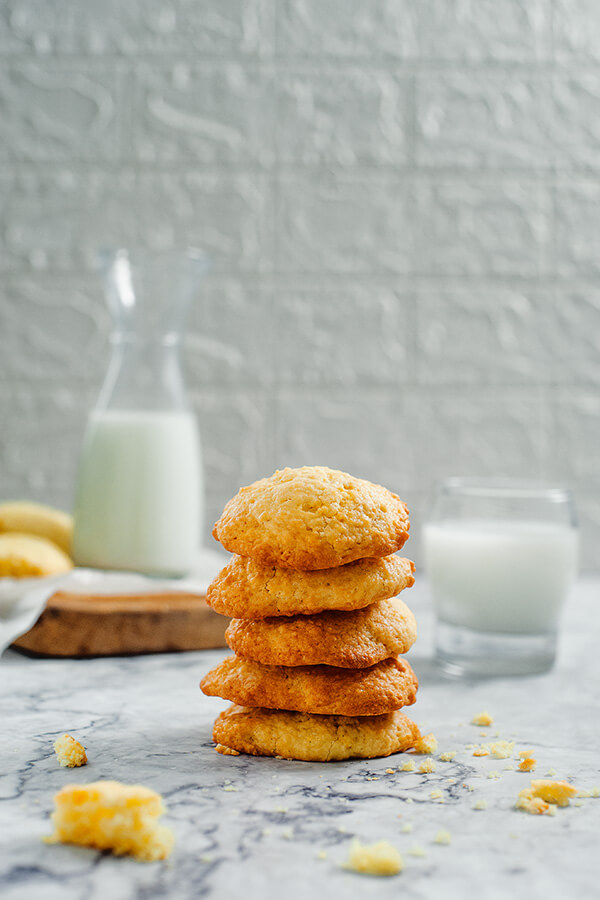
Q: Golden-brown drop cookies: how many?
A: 5